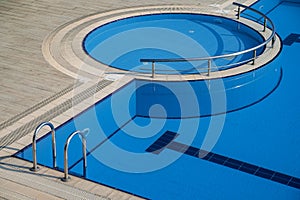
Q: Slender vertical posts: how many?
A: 6